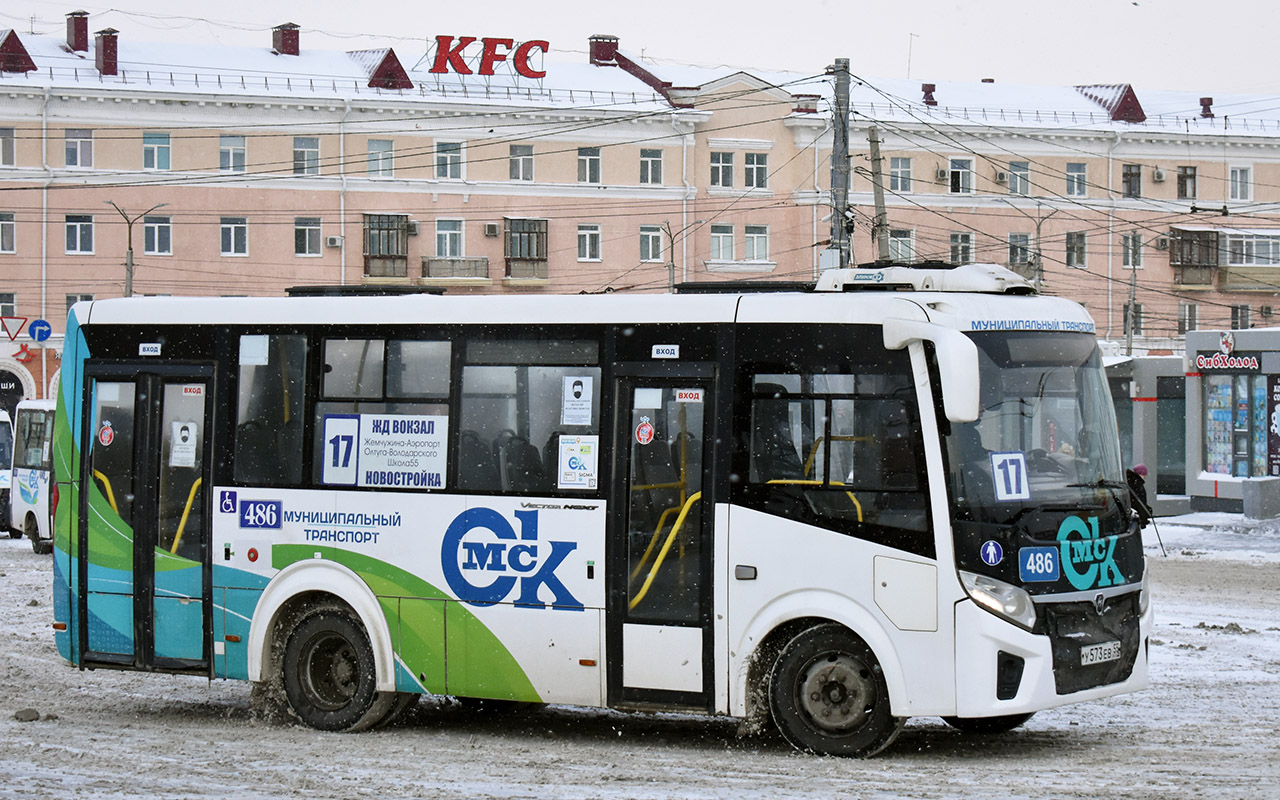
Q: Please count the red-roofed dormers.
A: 3